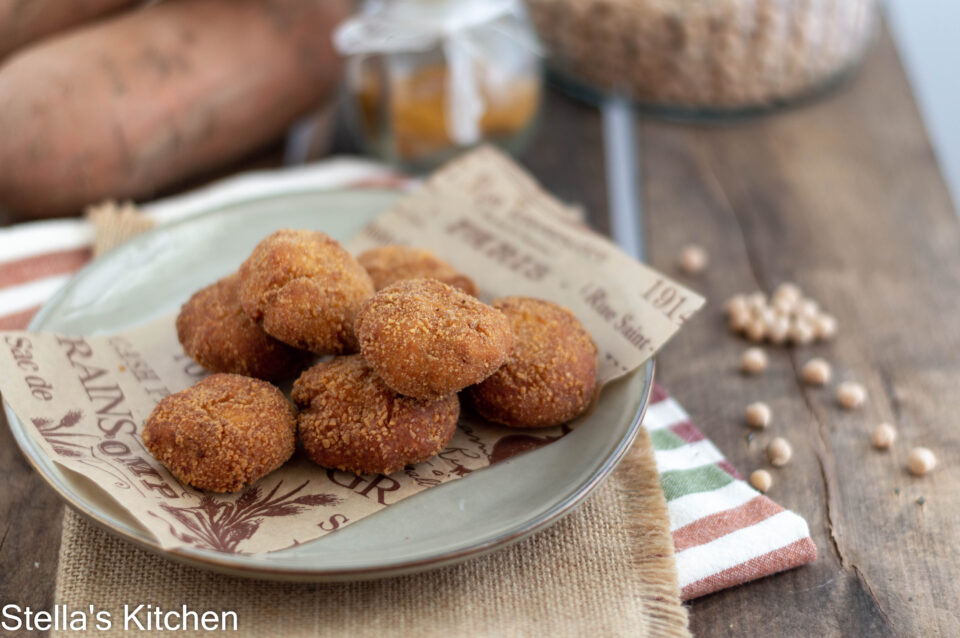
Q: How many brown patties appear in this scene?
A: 7